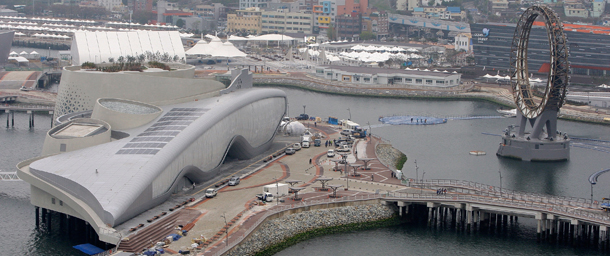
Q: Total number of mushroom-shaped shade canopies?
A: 8